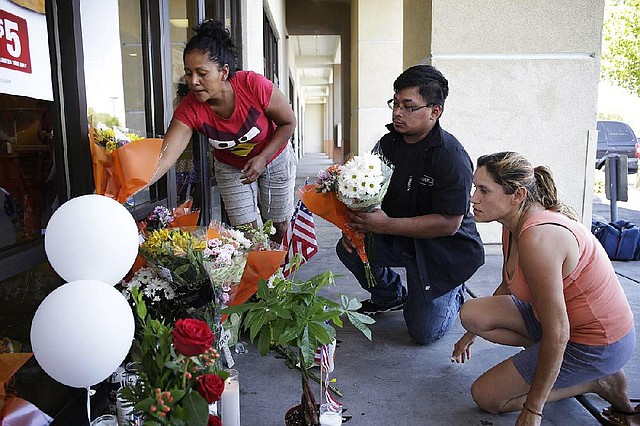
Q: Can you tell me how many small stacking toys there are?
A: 0